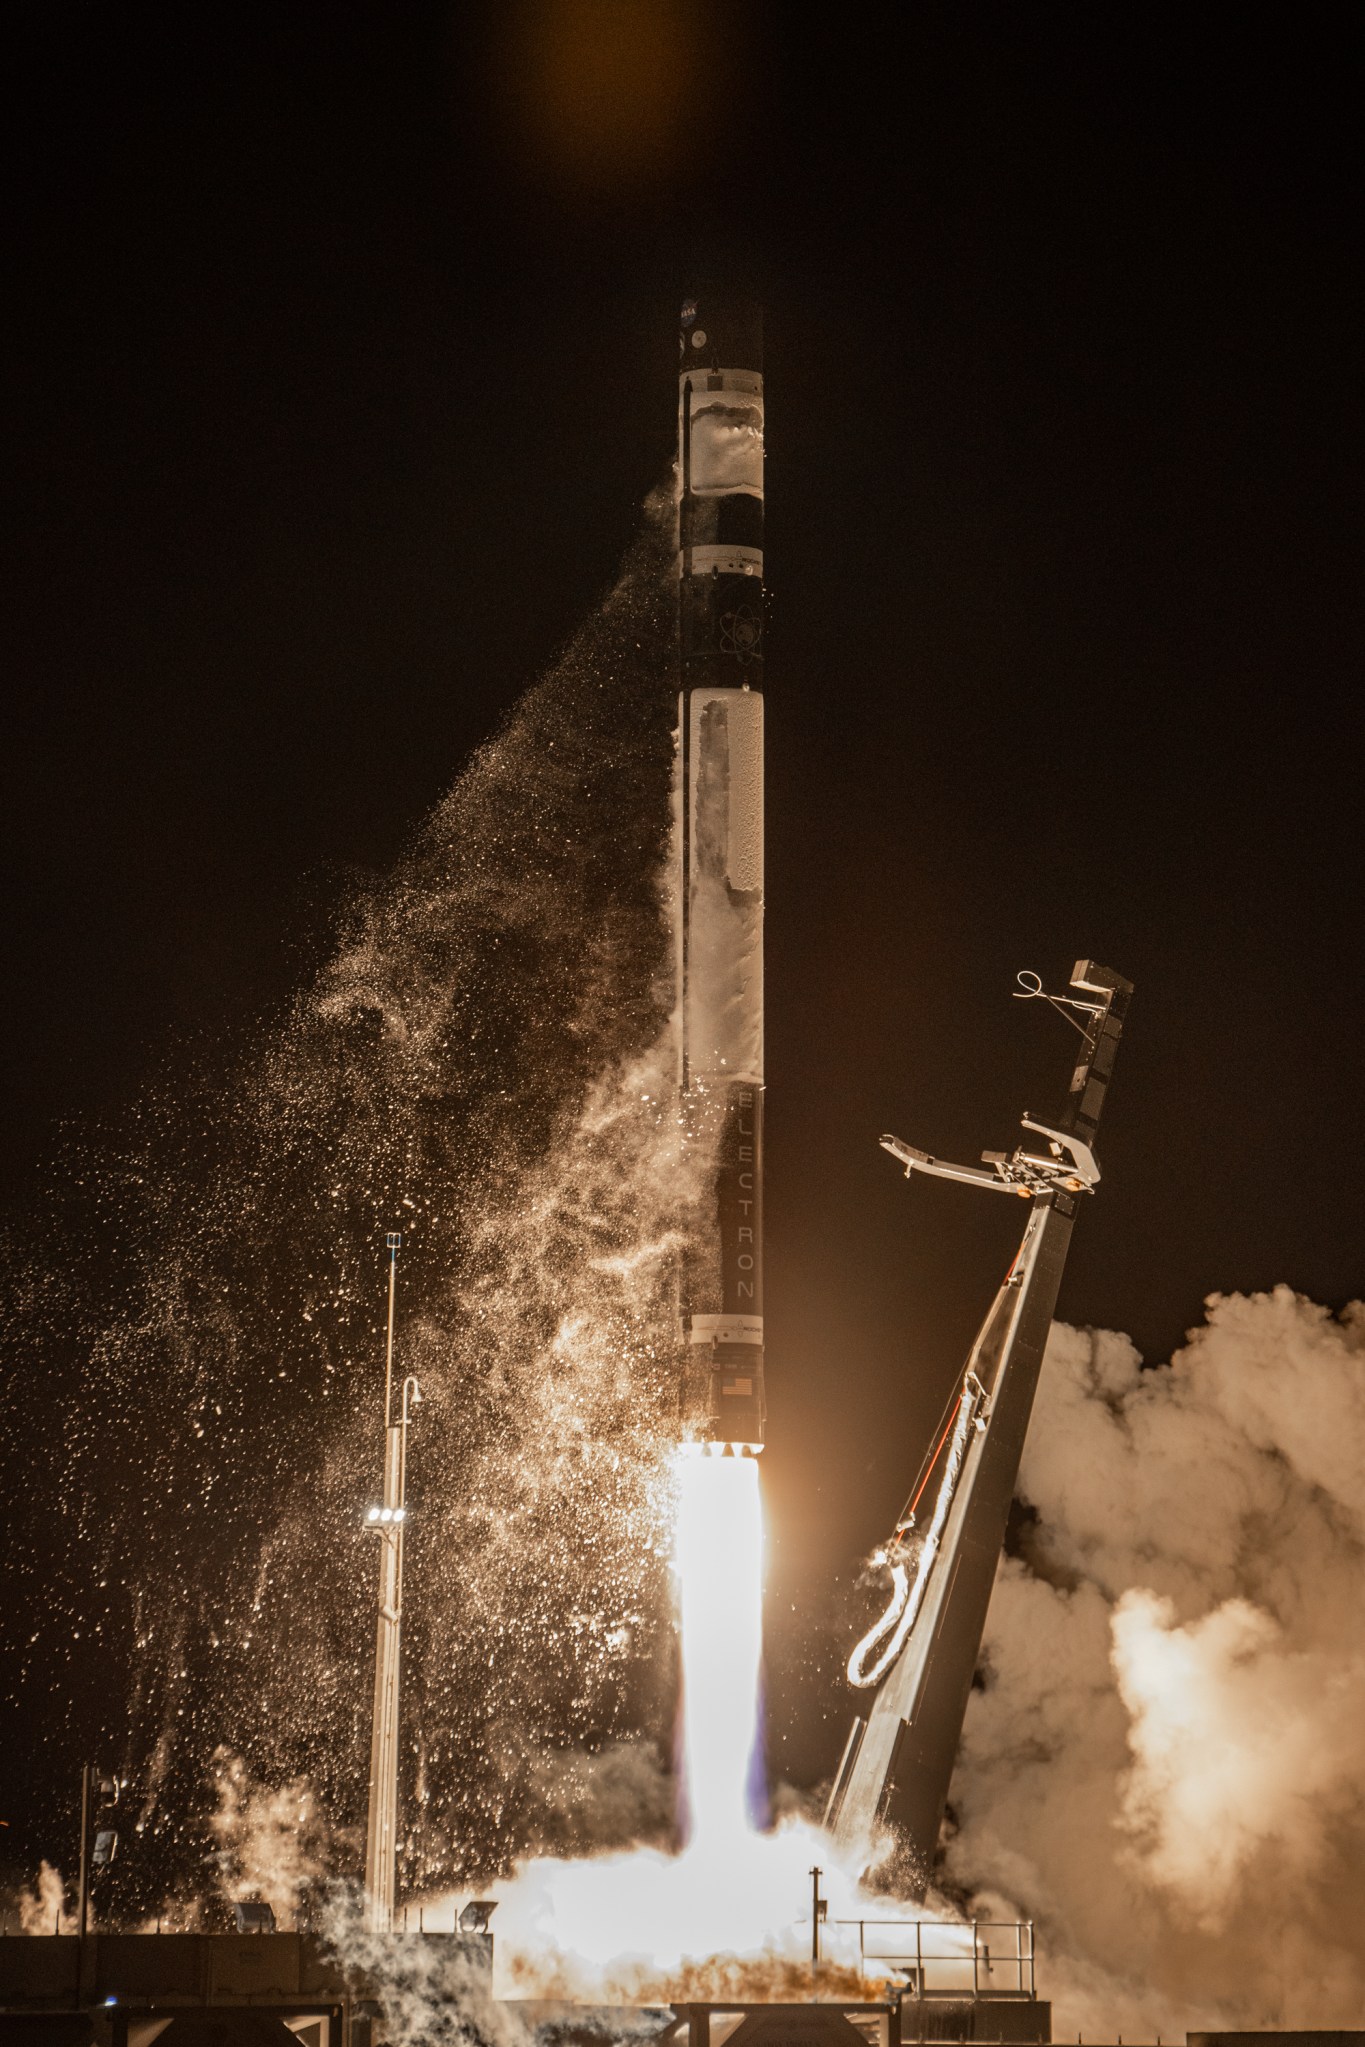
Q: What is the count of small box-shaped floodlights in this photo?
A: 2